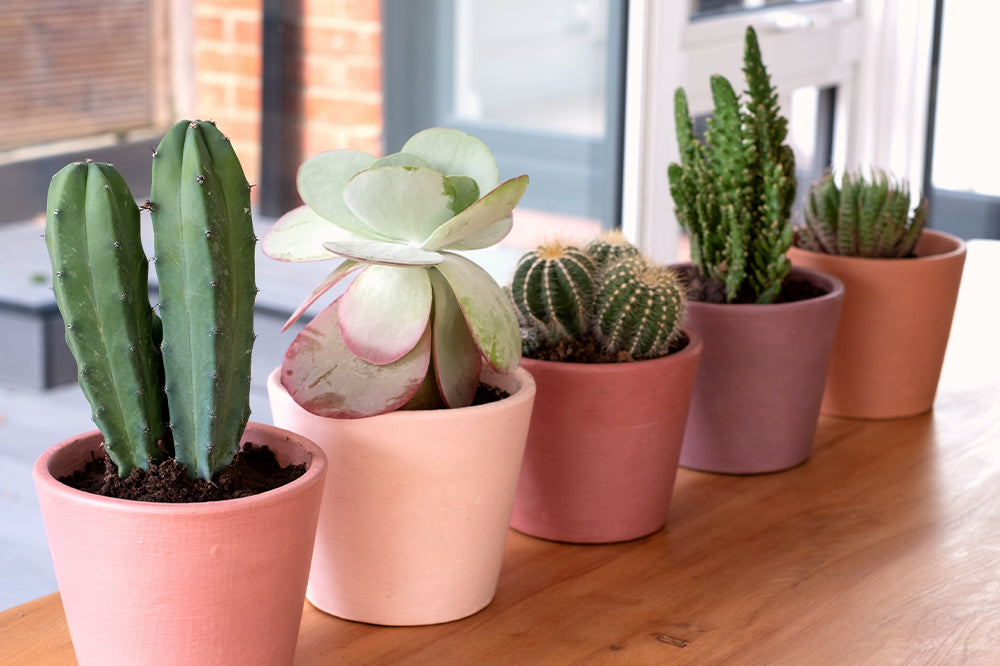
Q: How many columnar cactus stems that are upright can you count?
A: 2